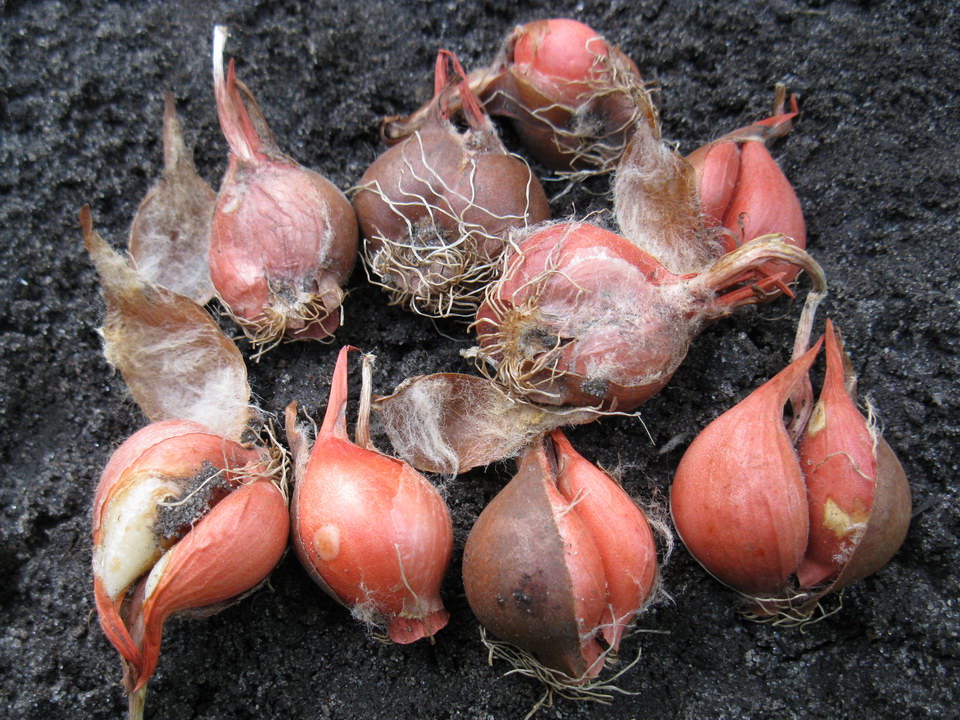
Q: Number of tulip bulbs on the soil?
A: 9